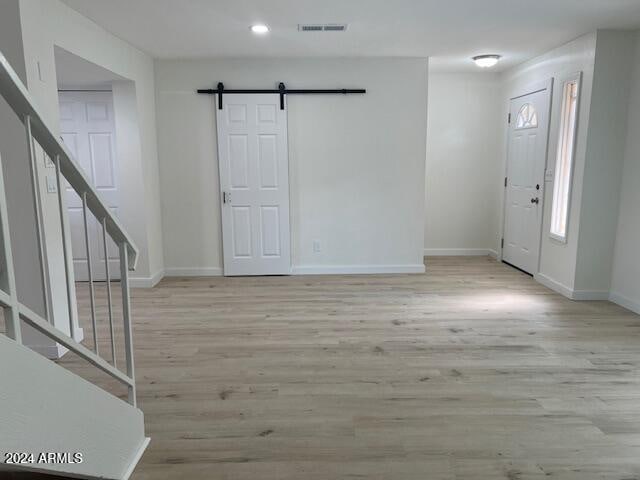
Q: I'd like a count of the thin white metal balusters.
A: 4